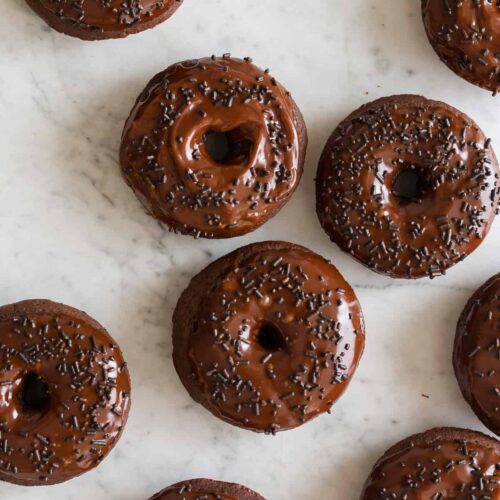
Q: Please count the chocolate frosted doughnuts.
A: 9